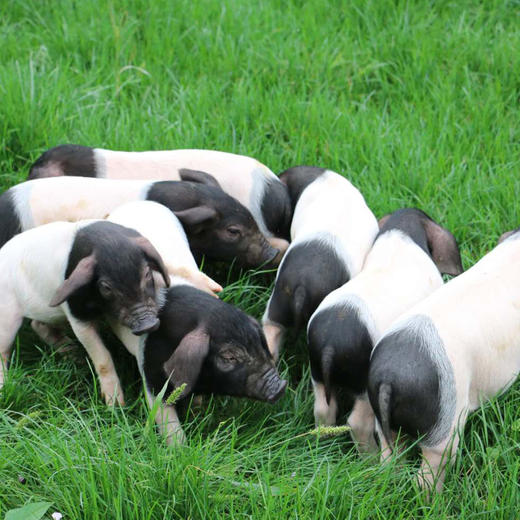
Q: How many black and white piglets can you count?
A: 7